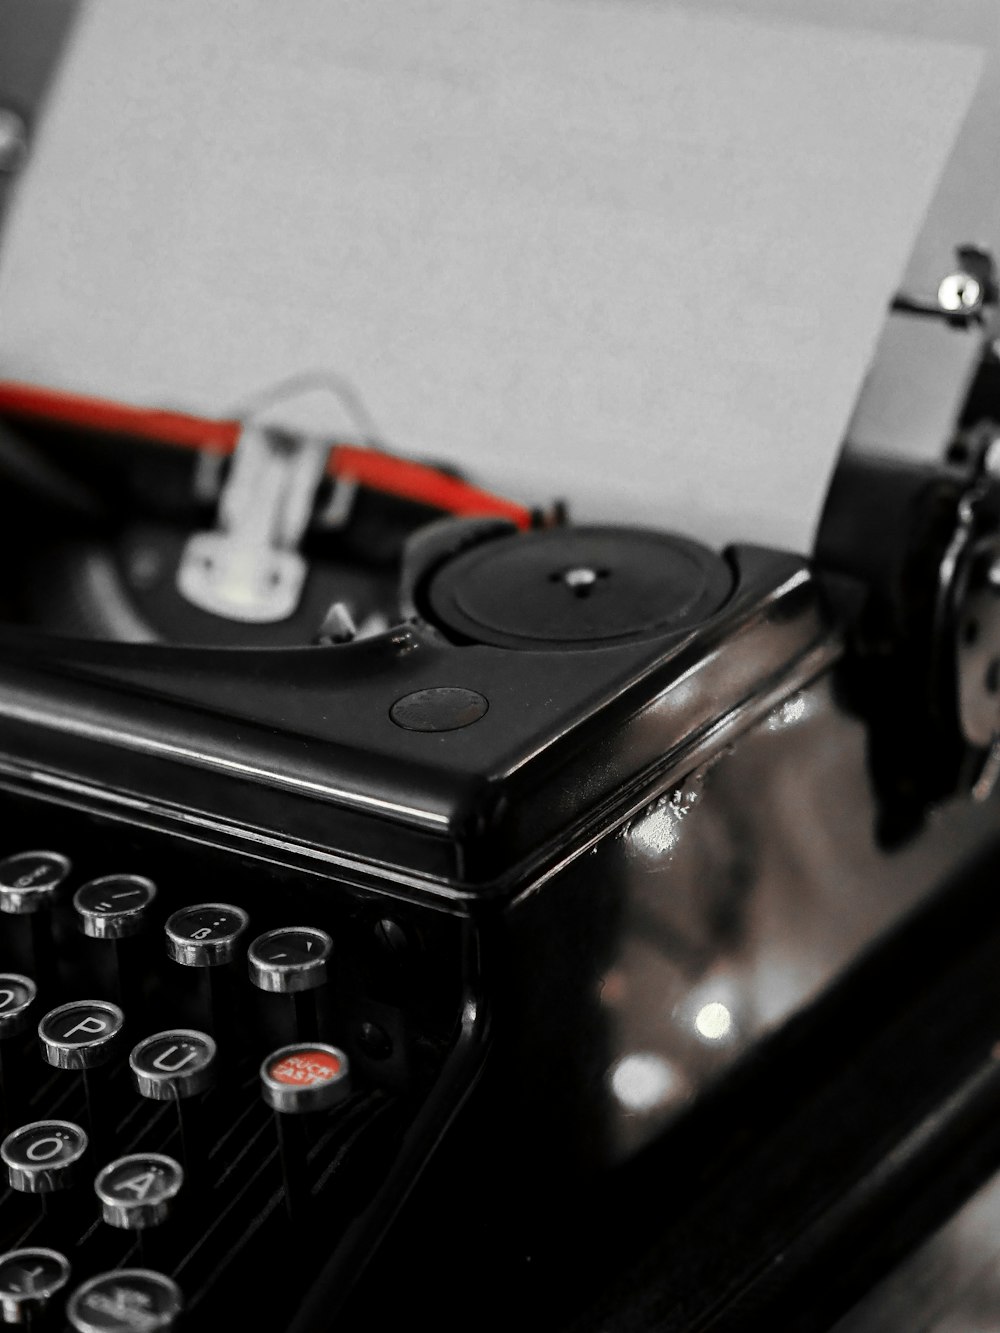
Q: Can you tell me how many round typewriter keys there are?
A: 12